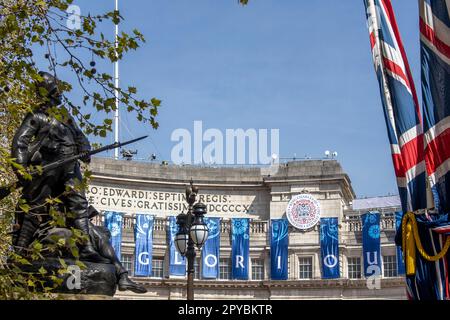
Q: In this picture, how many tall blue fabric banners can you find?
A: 9